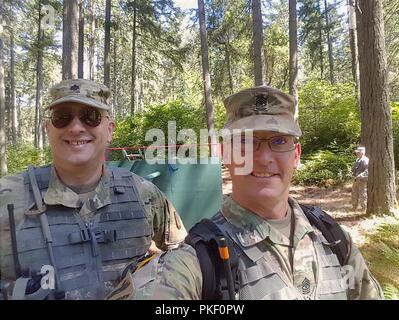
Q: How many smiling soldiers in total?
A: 2